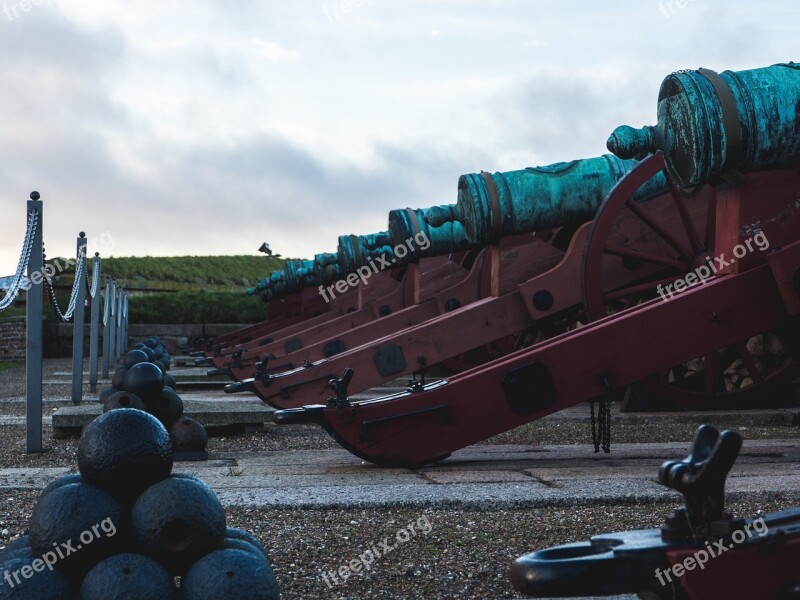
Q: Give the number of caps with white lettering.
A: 0